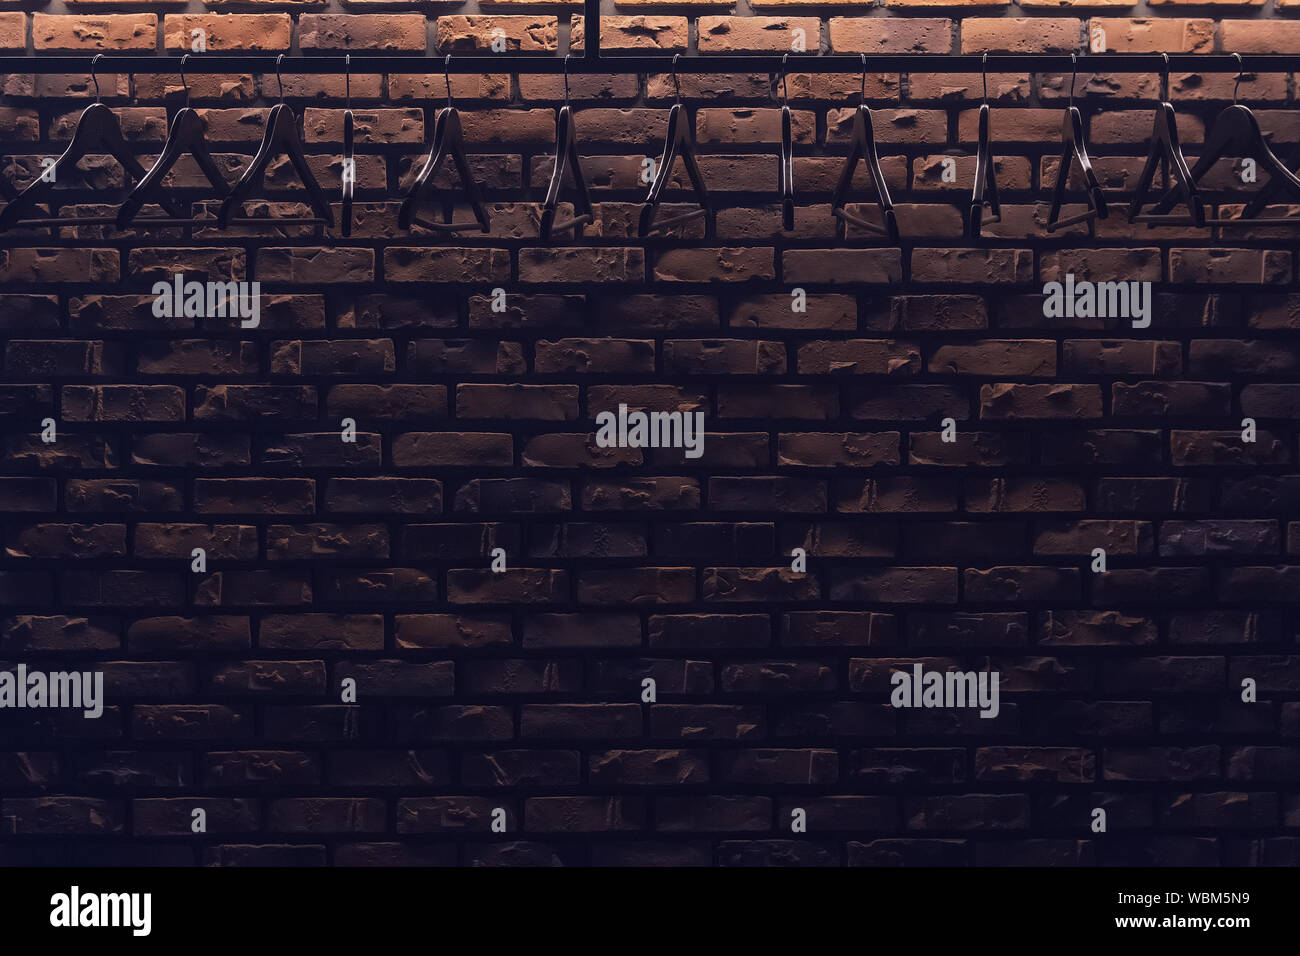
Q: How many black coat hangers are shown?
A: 13